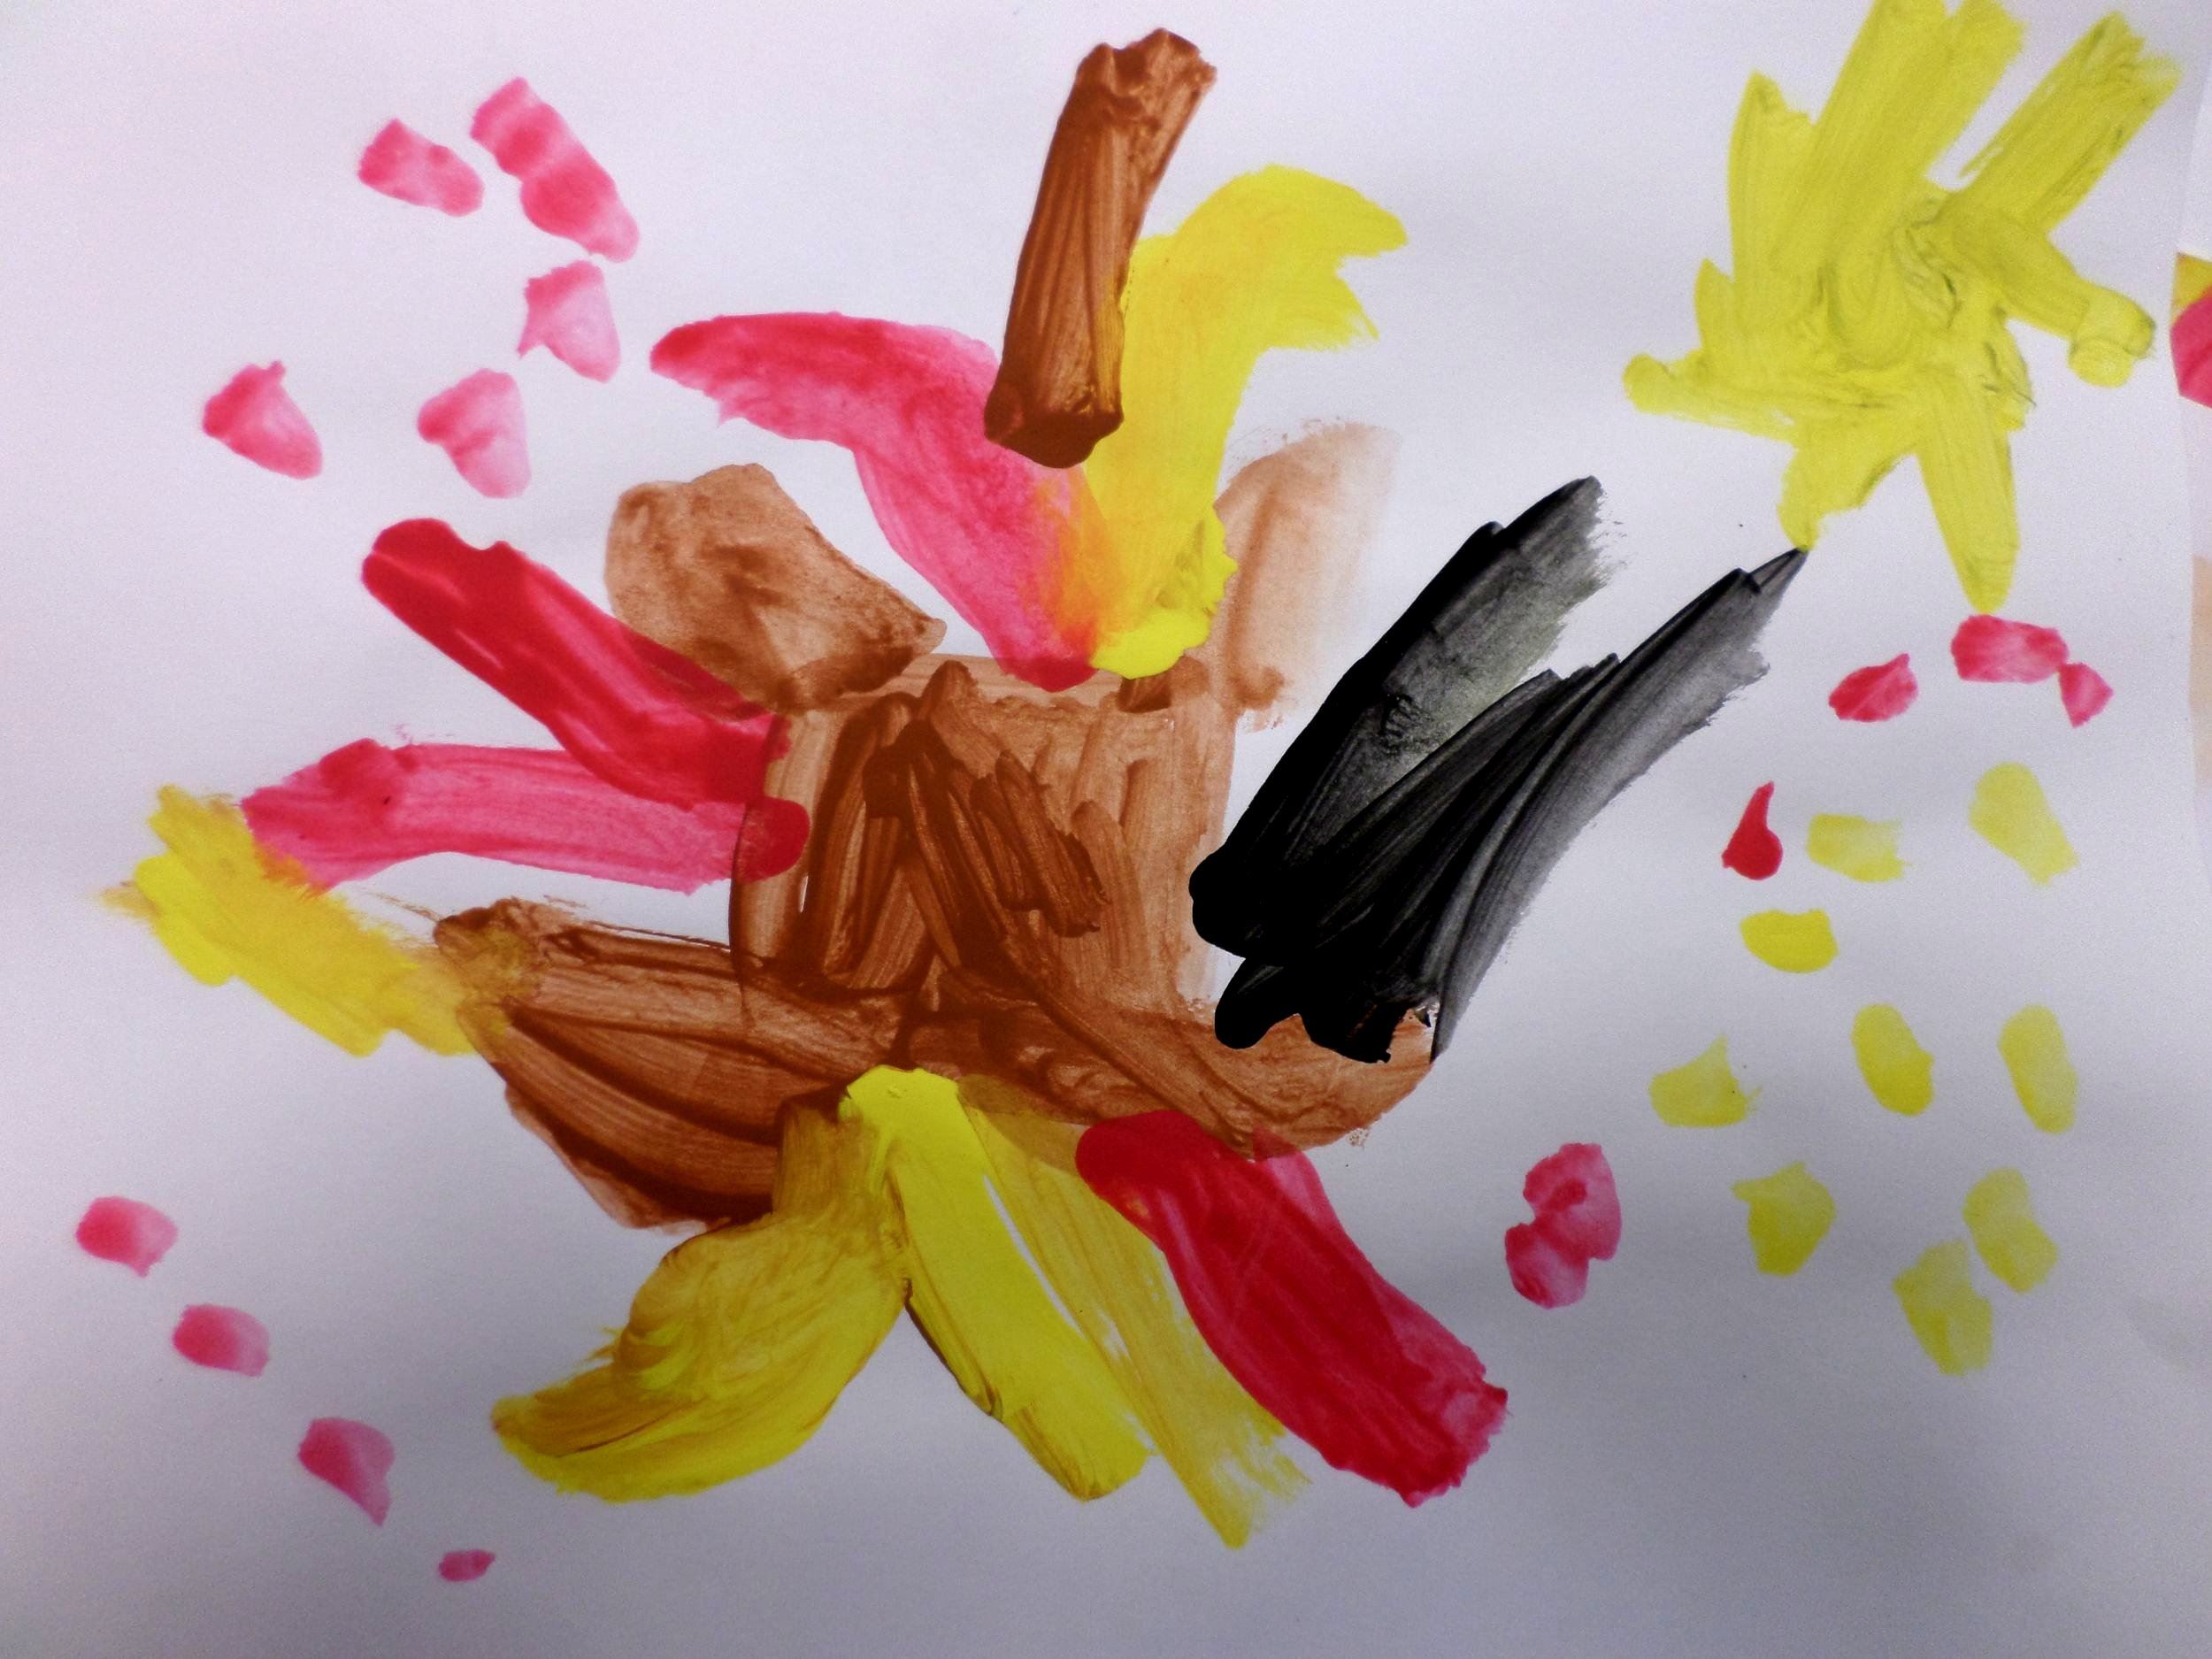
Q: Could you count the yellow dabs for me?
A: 9